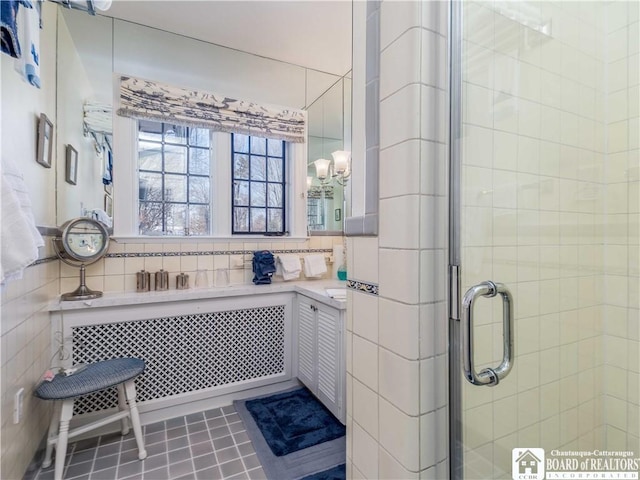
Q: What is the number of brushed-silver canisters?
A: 3